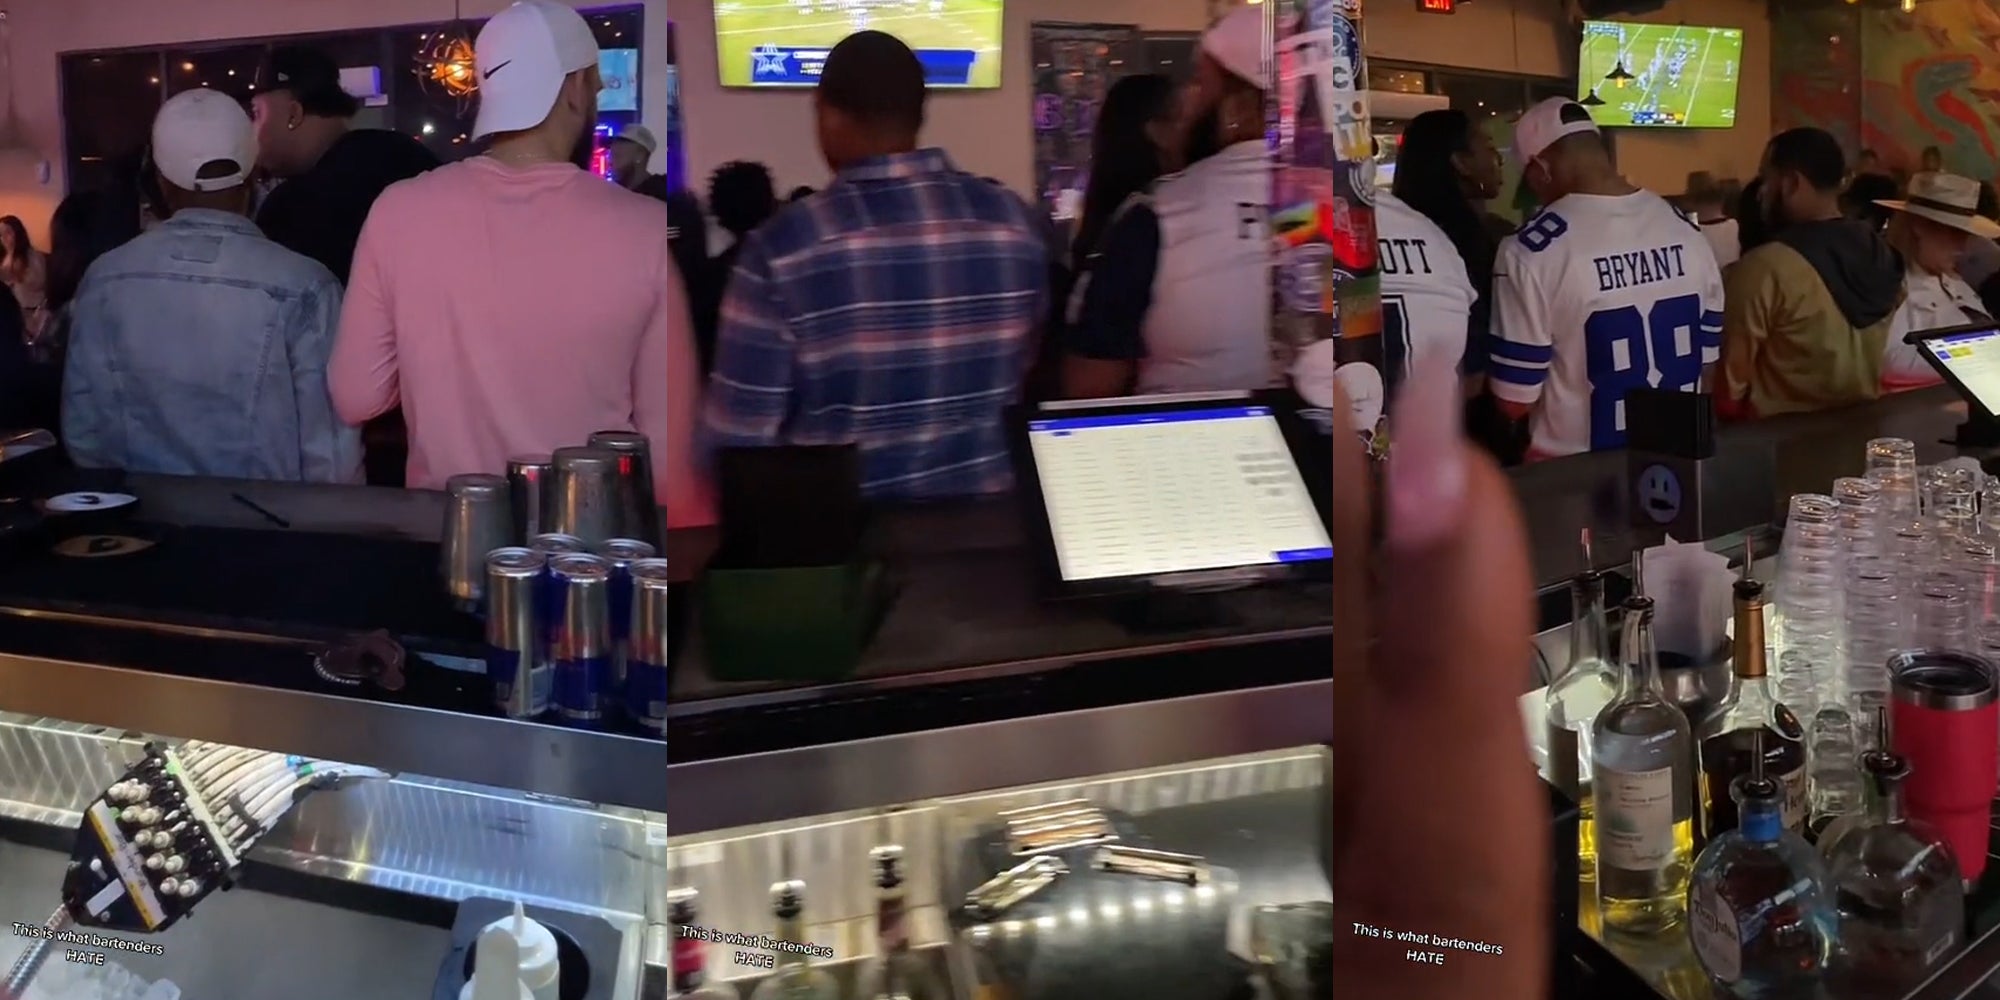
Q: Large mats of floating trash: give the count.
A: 0